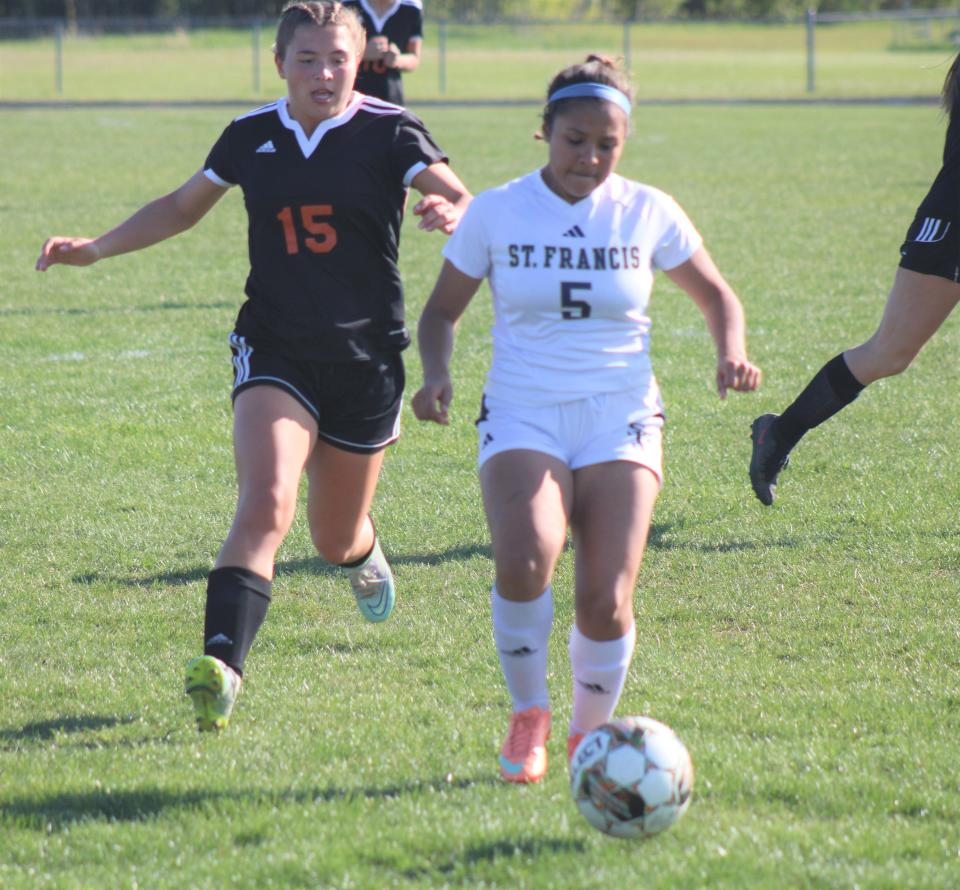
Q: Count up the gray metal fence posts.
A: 5